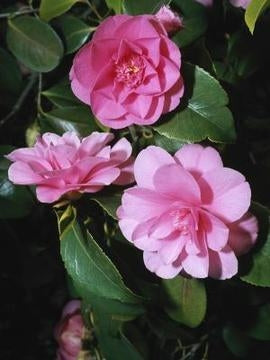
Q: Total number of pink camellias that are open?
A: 3